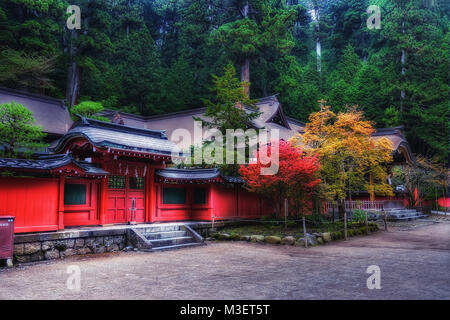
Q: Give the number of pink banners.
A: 0